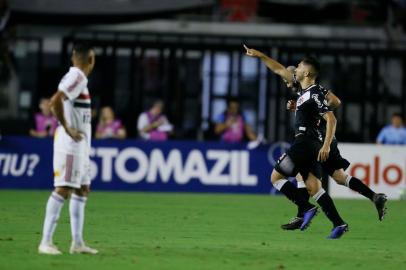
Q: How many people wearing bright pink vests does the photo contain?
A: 4